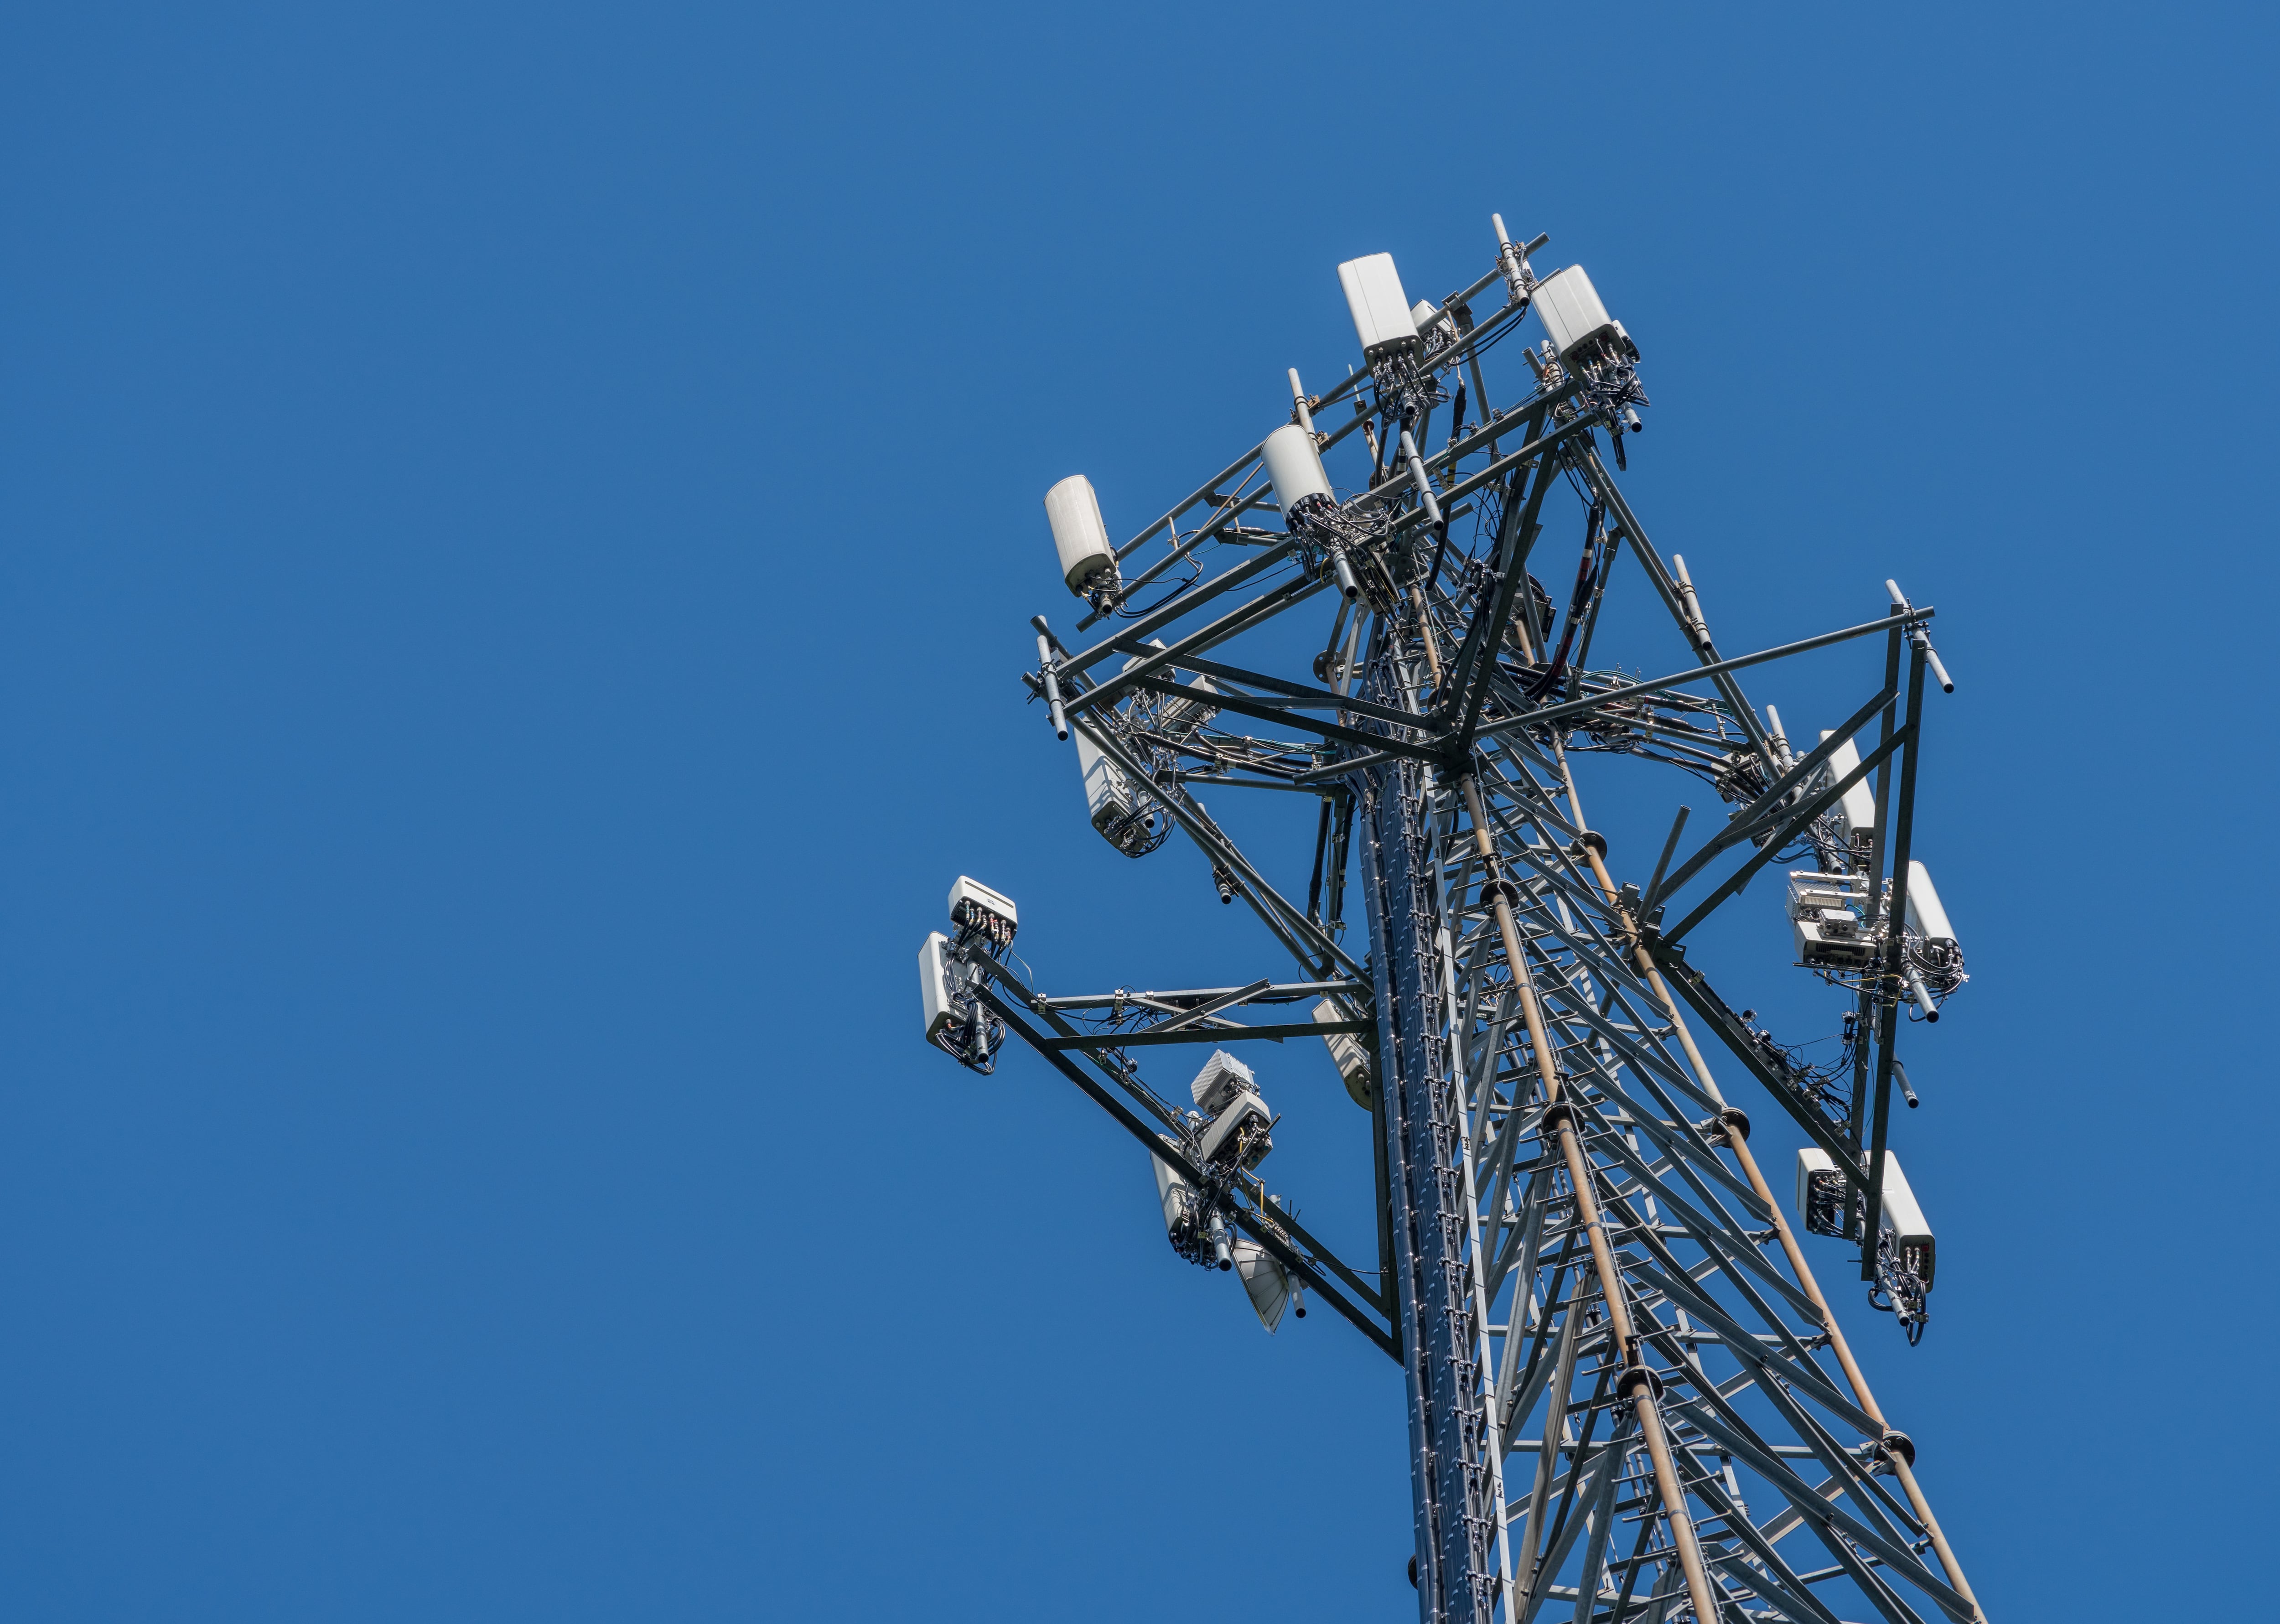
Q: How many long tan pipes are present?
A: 2